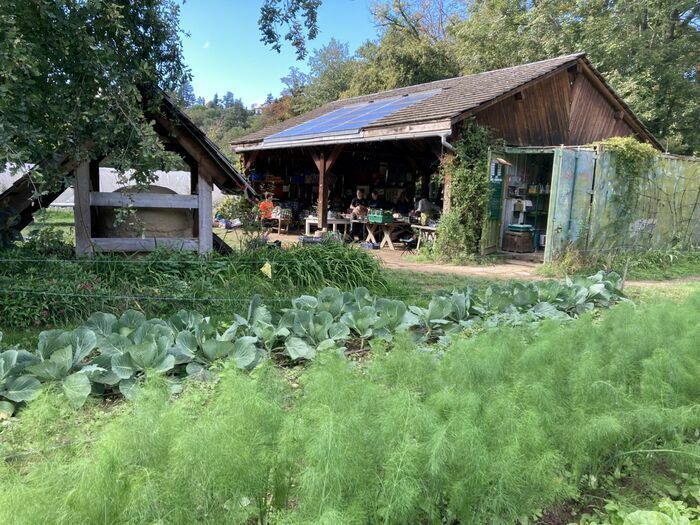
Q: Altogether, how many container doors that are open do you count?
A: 2